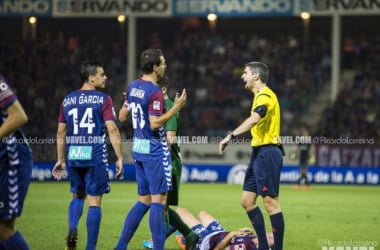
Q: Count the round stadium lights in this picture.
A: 4